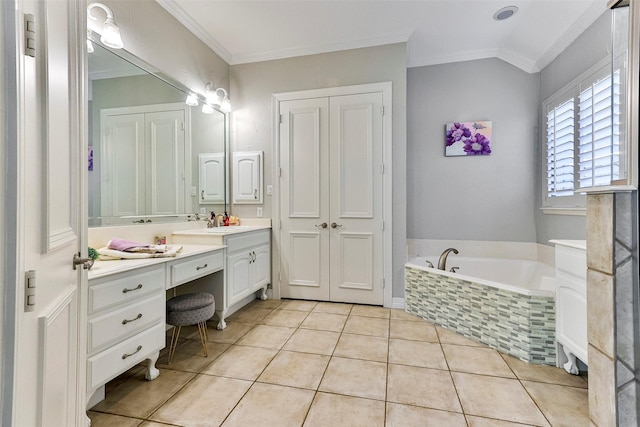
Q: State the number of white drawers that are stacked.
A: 3